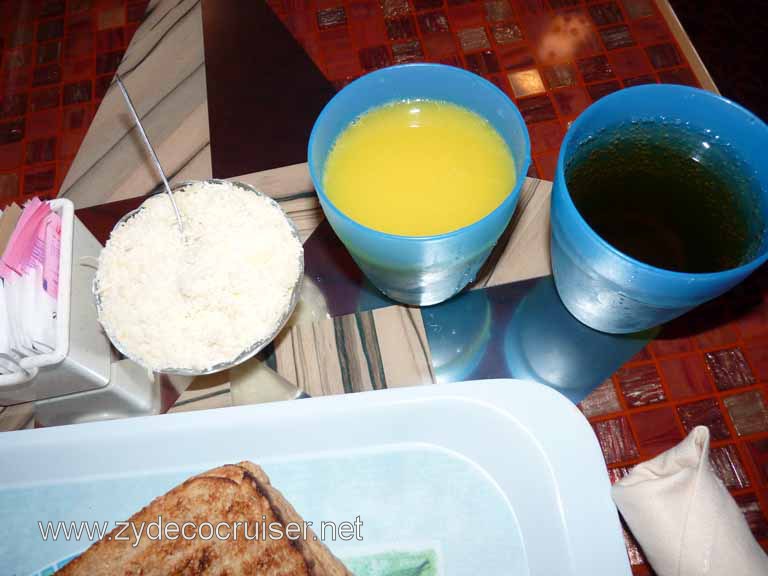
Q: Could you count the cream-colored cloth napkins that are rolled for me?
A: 1